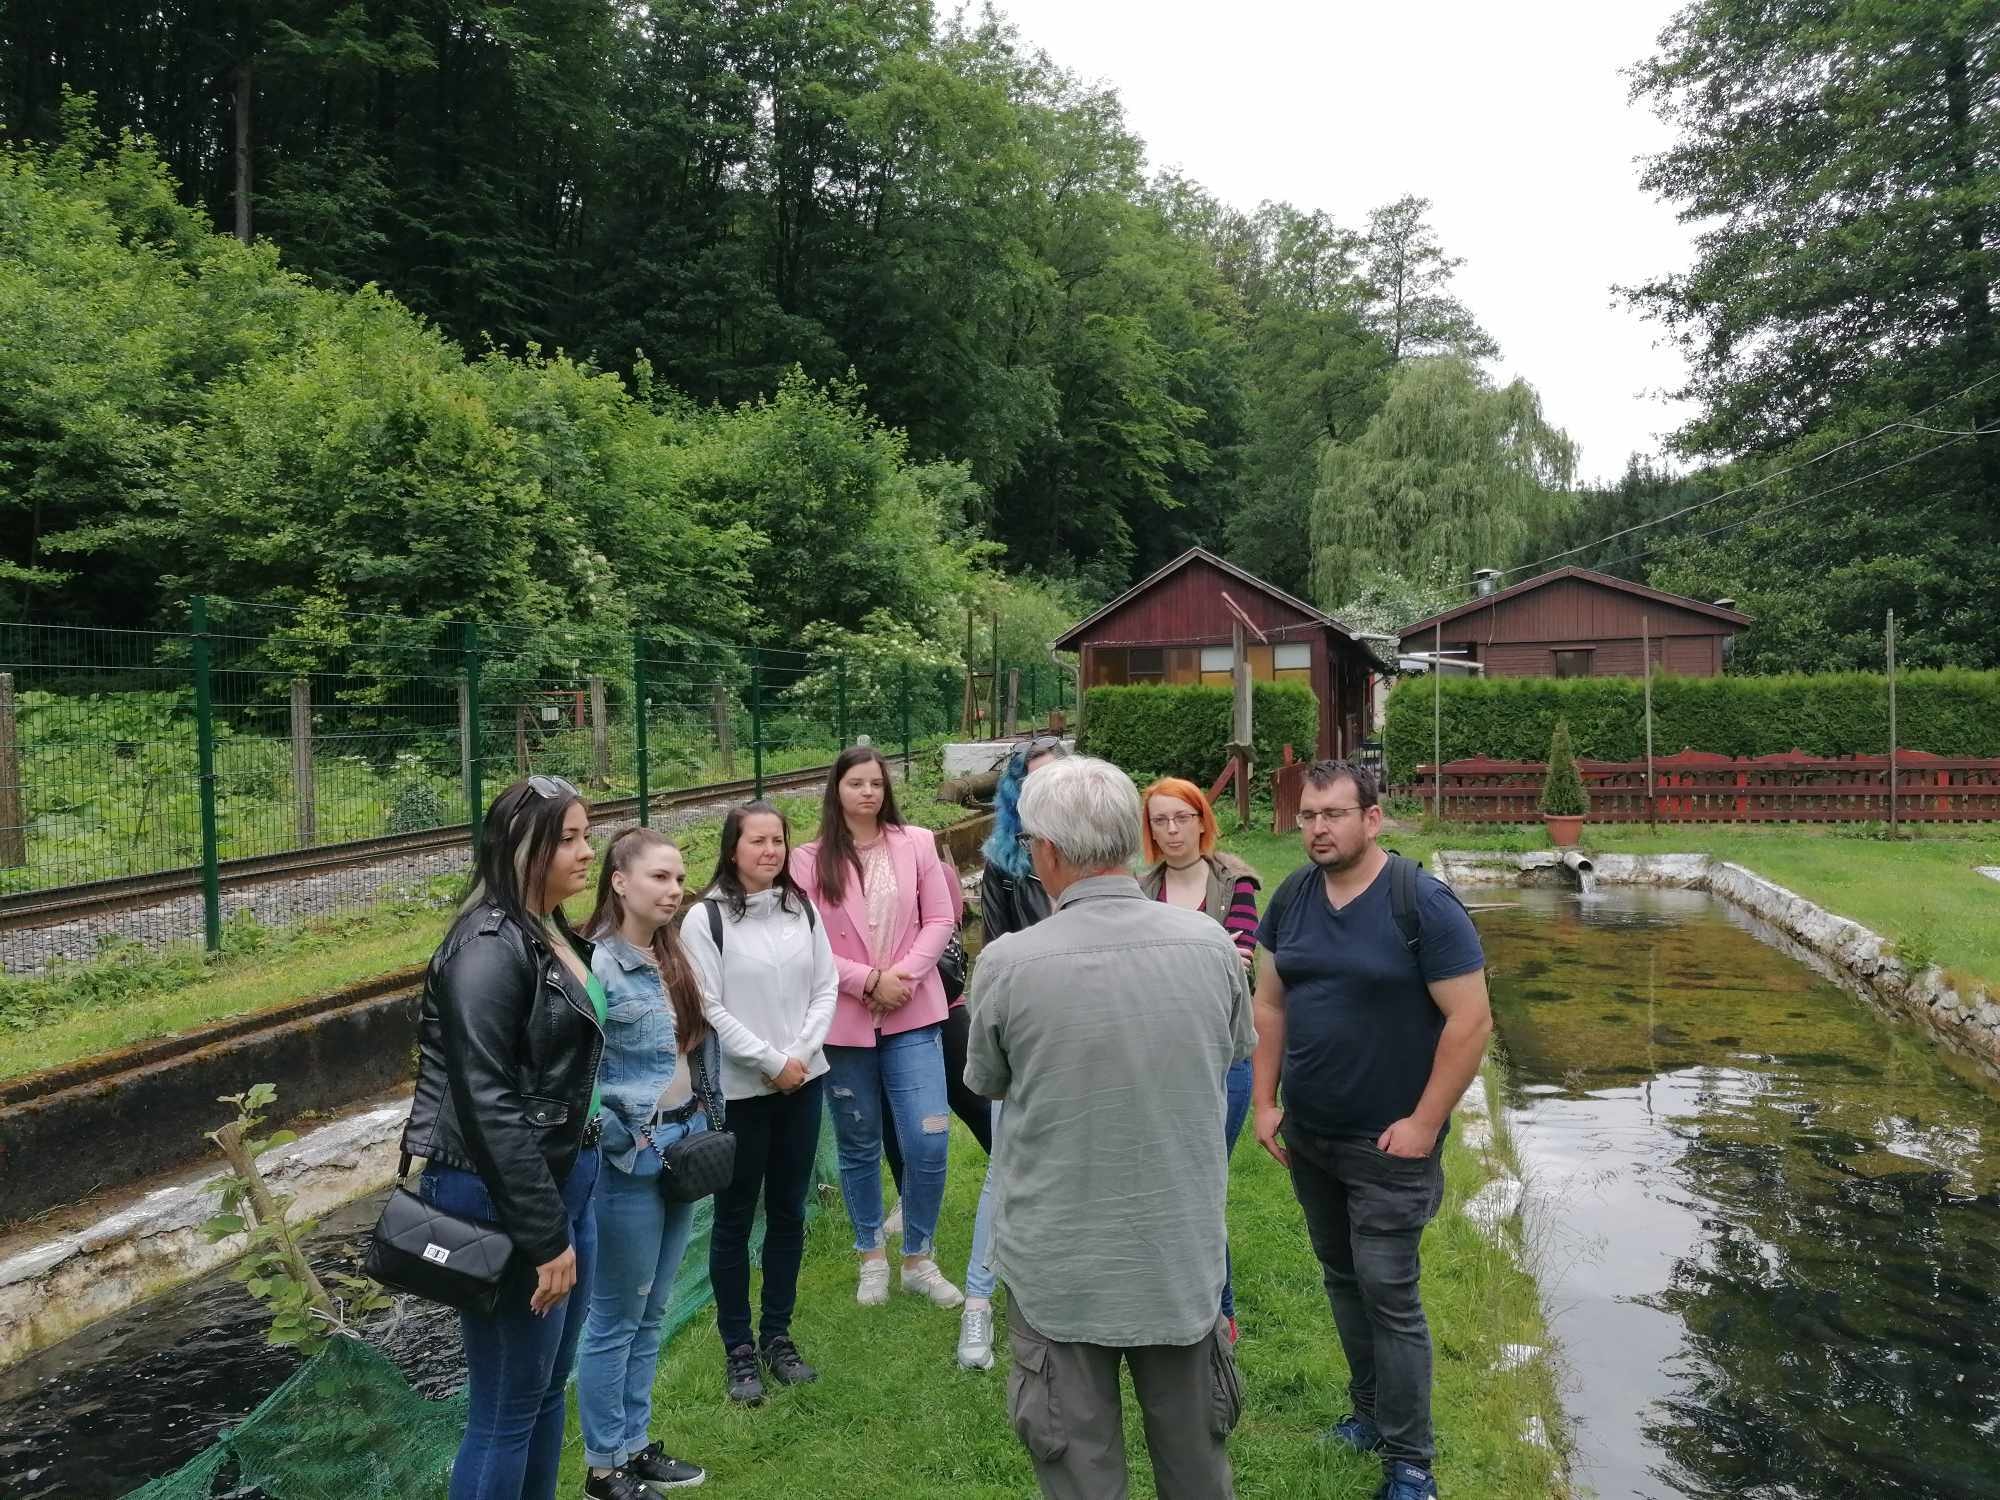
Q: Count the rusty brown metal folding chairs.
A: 0